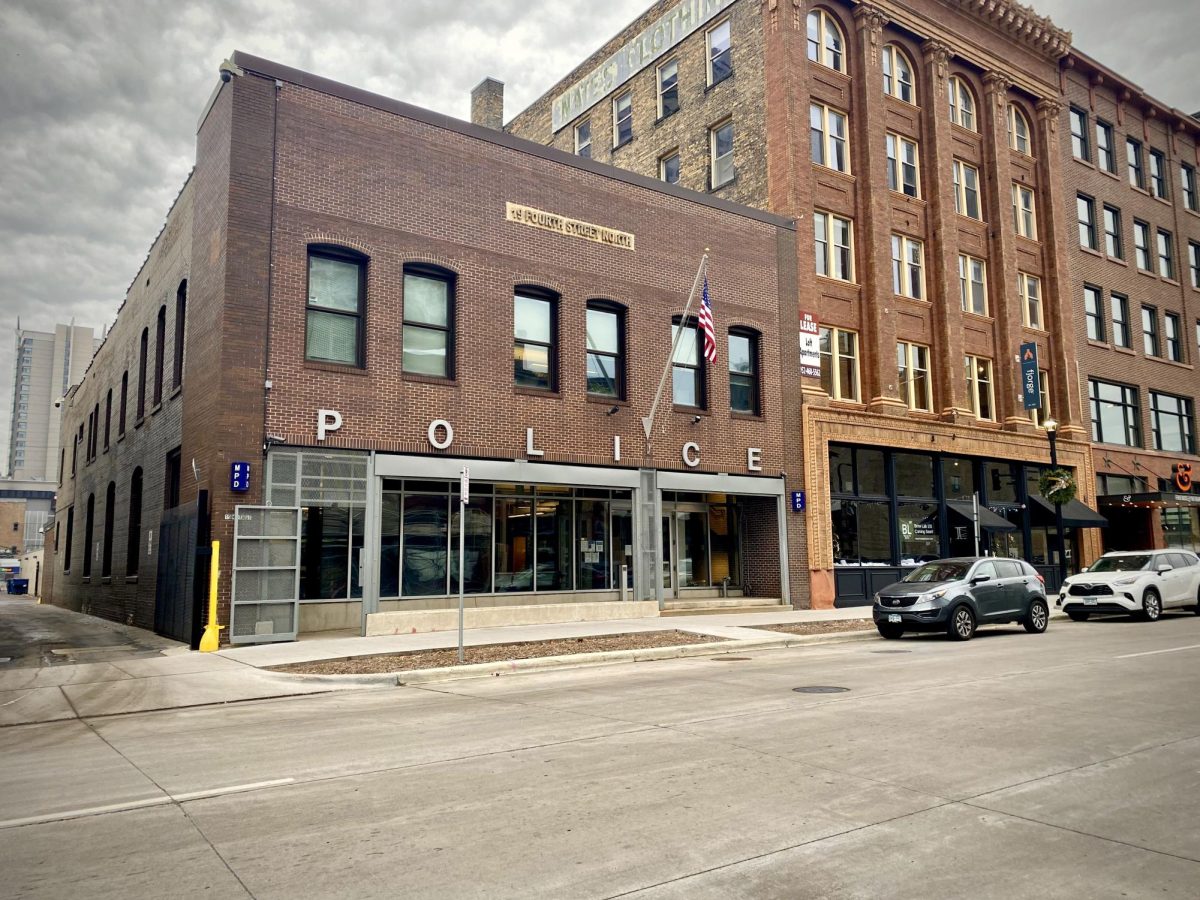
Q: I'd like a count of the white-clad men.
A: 0